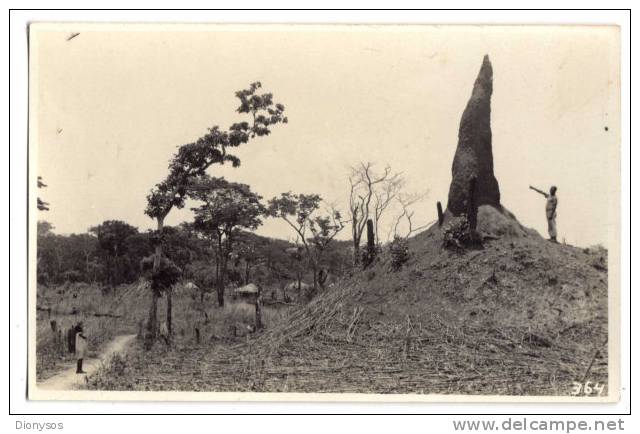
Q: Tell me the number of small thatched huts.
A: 3